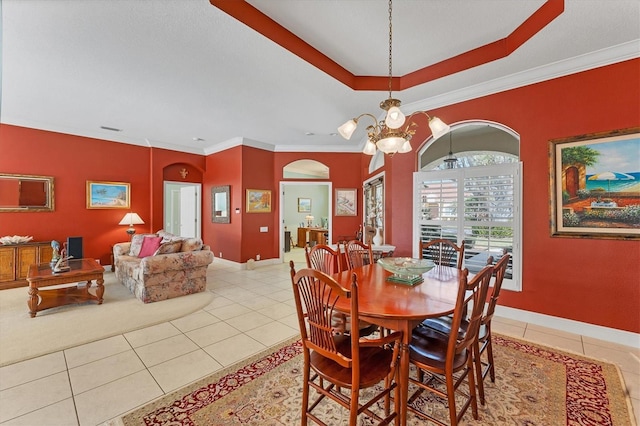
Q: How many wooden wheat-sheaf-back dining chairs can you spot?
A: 6